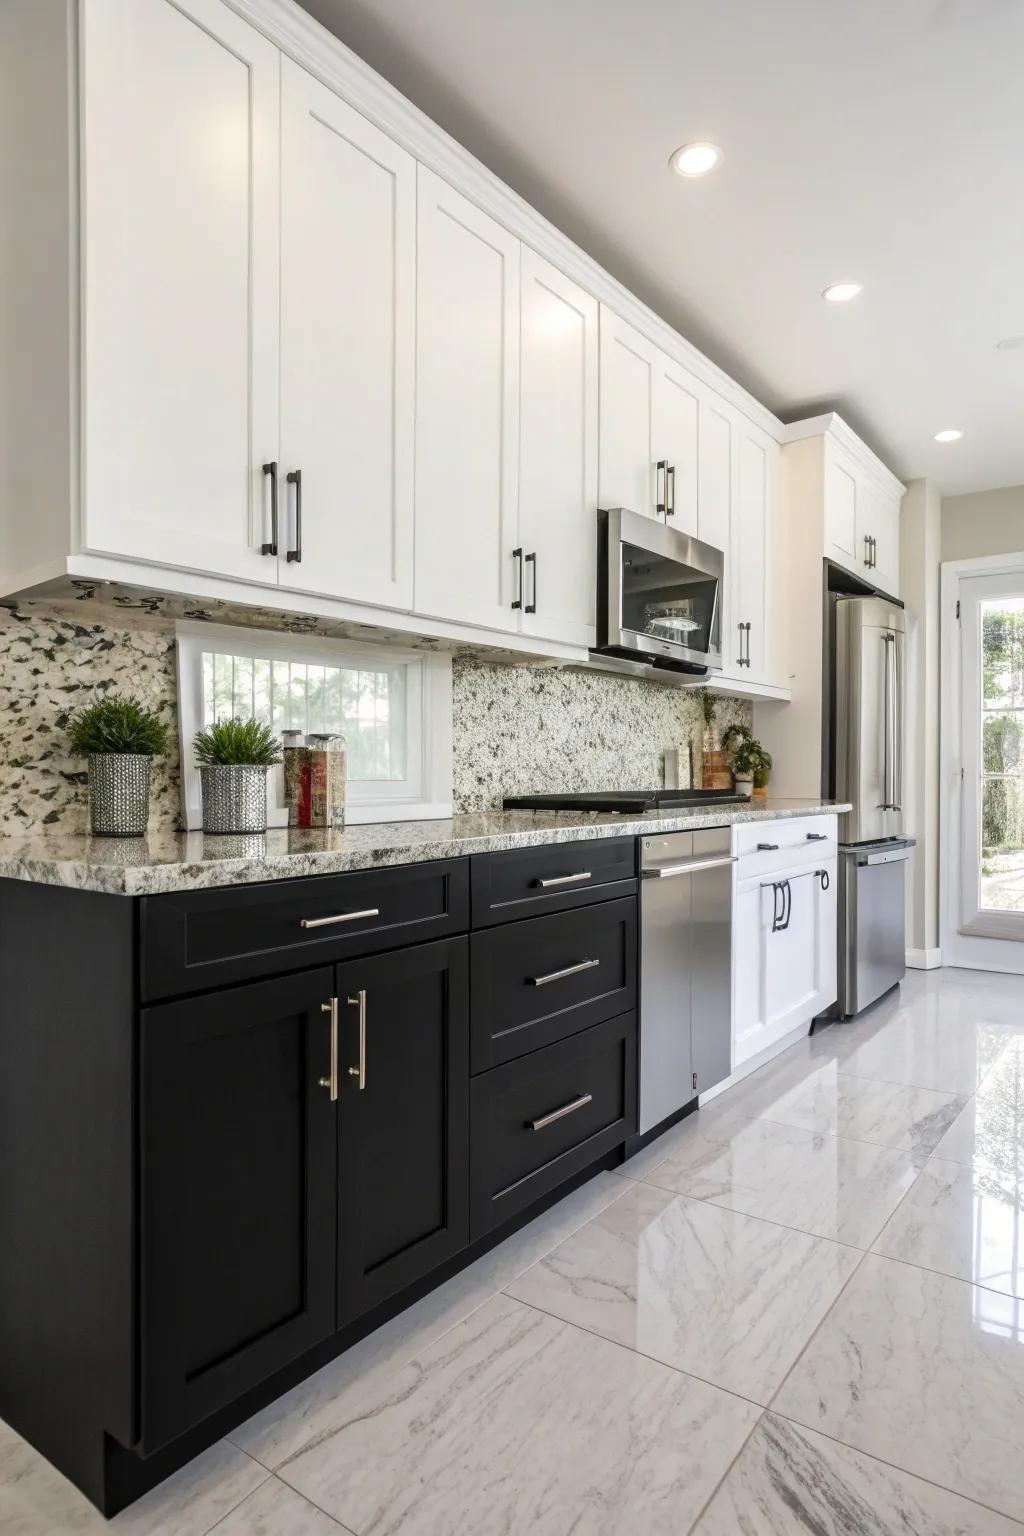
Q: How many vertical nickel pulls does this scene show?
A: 2